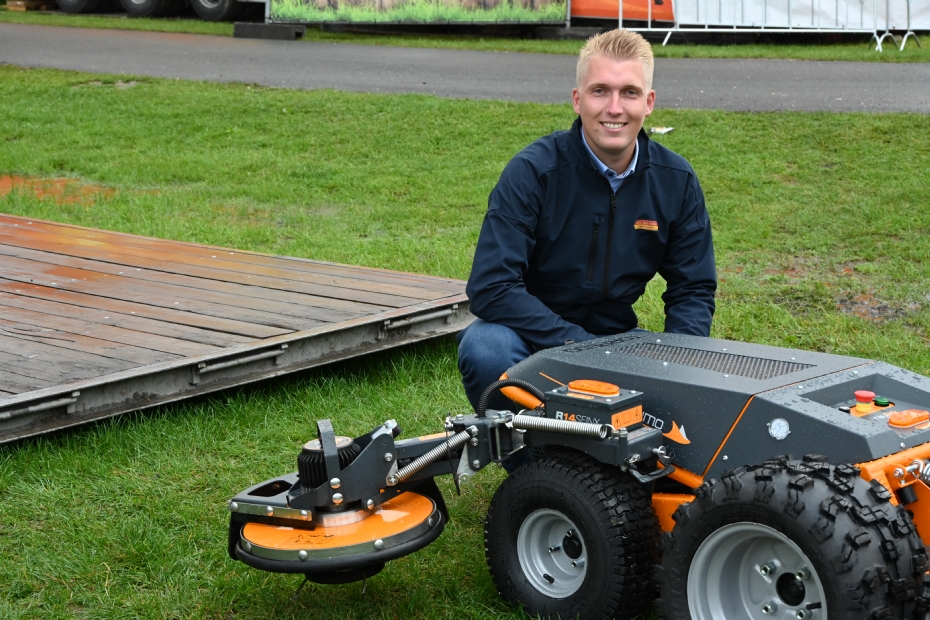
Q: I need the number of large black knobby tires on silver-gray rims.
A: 2